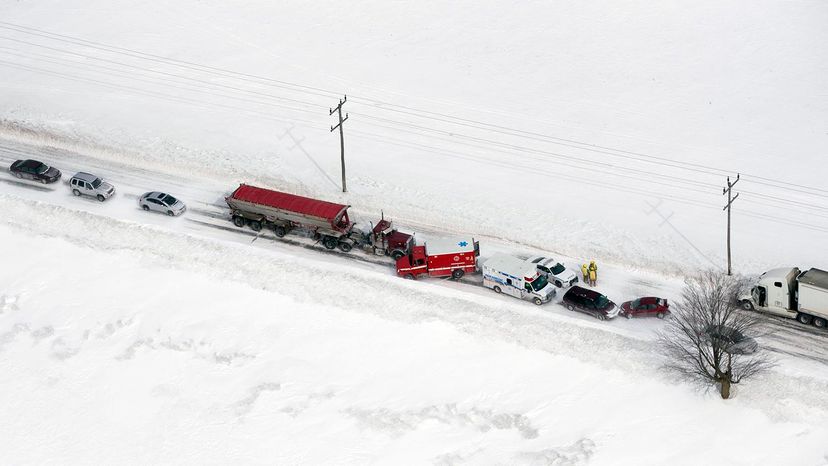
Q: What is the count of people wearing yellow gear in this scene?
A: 2